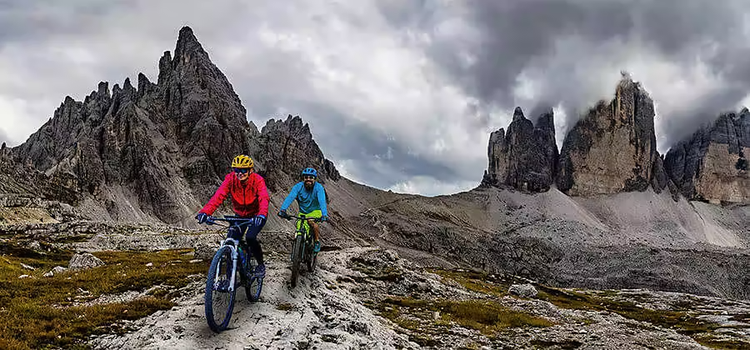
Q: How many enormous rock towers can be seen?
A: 3